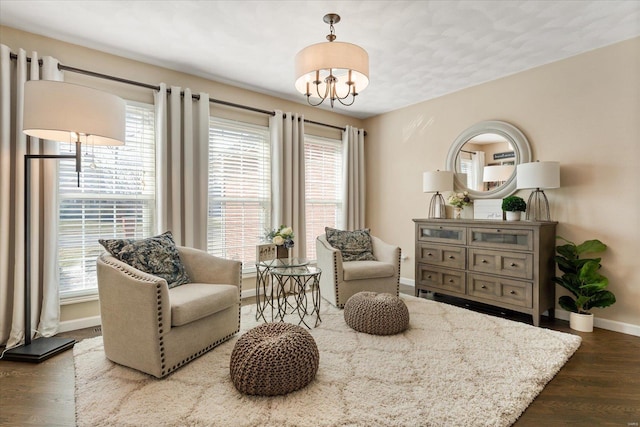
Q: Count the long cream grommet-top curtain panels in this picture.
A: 4